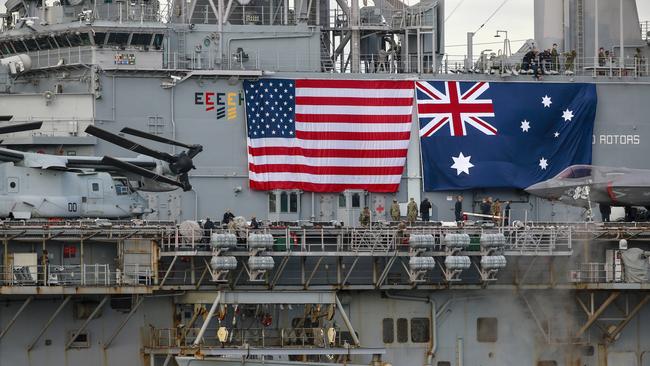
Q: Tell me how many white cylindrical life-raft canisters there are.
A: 10